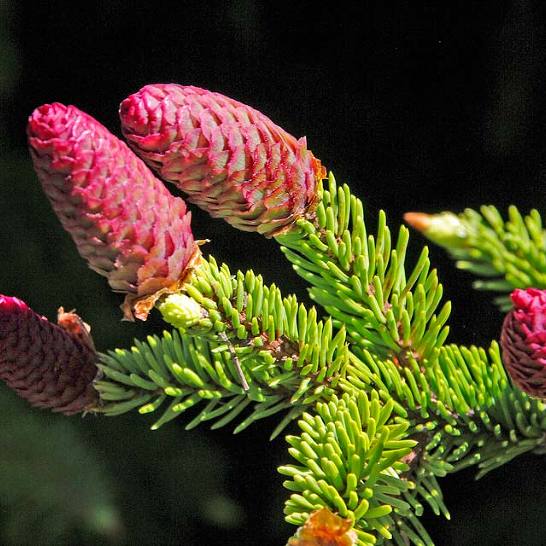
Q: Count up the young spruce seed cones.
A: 4